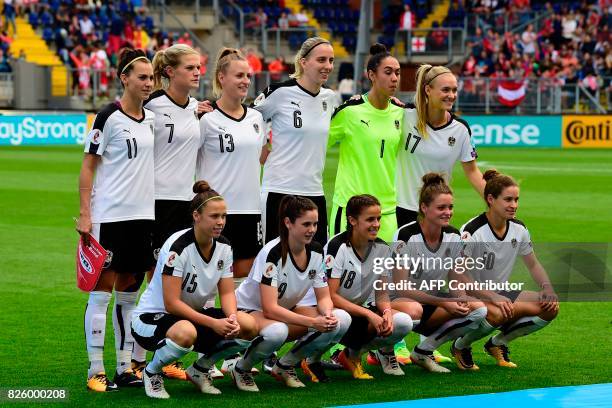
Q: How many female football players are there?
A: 11